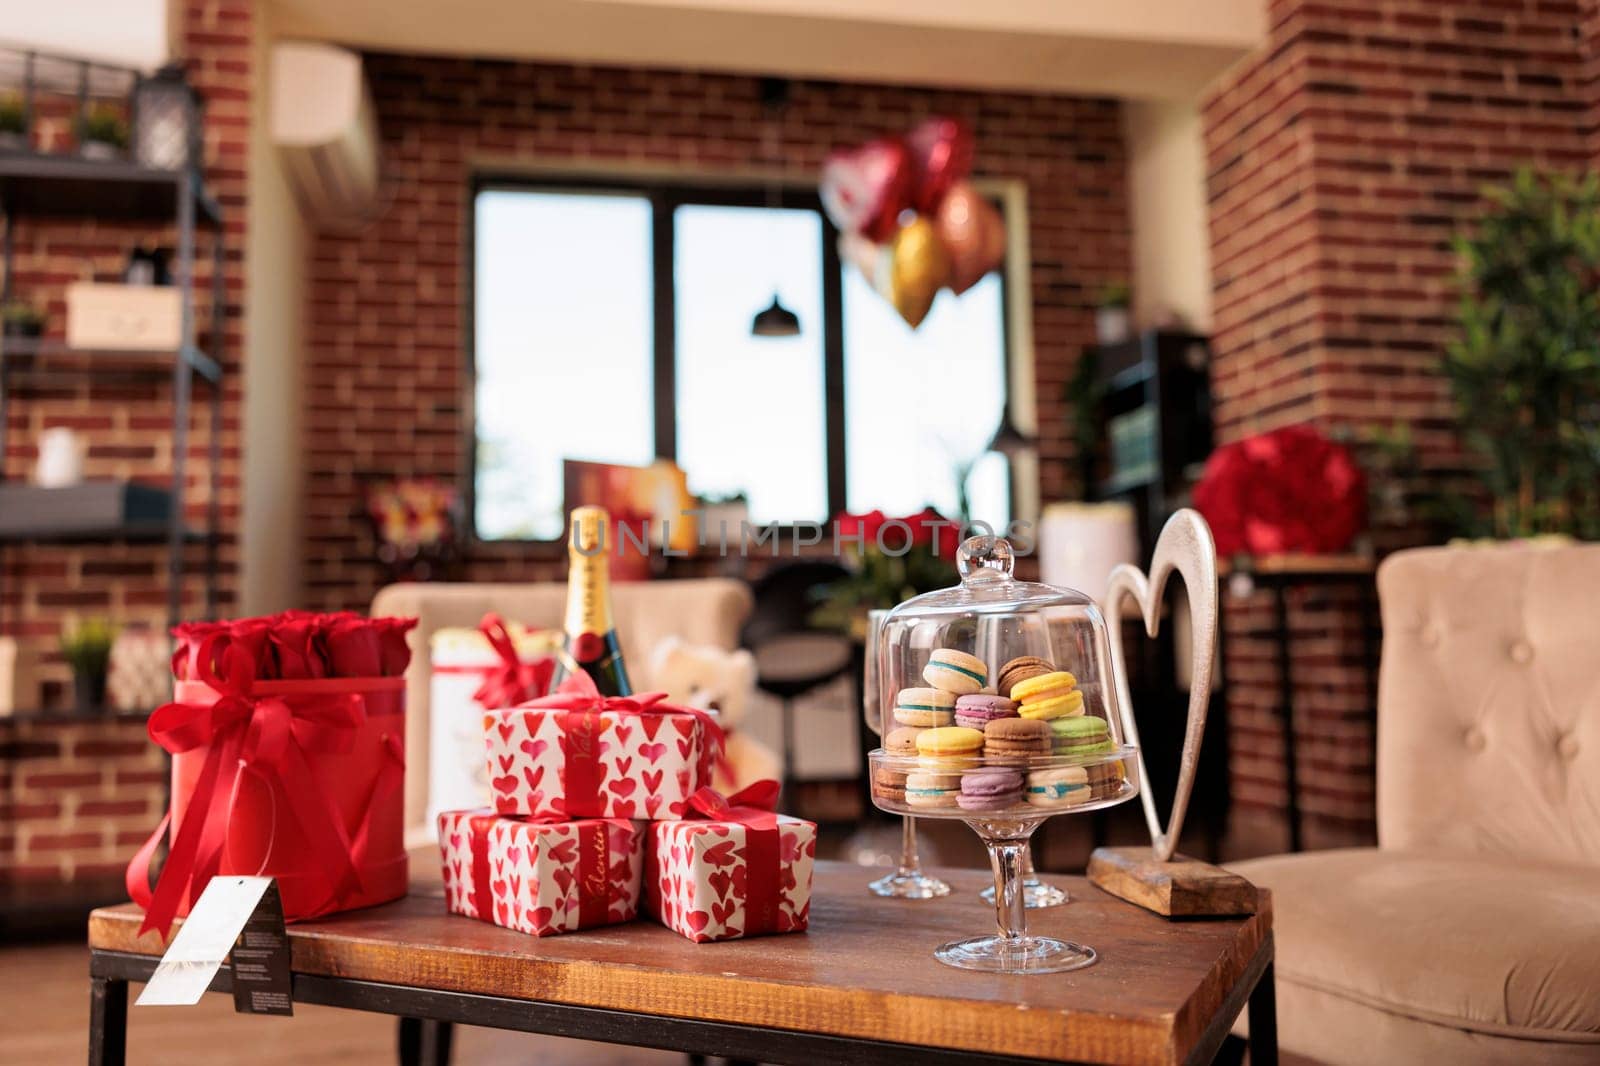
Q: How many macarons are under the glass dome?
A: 14